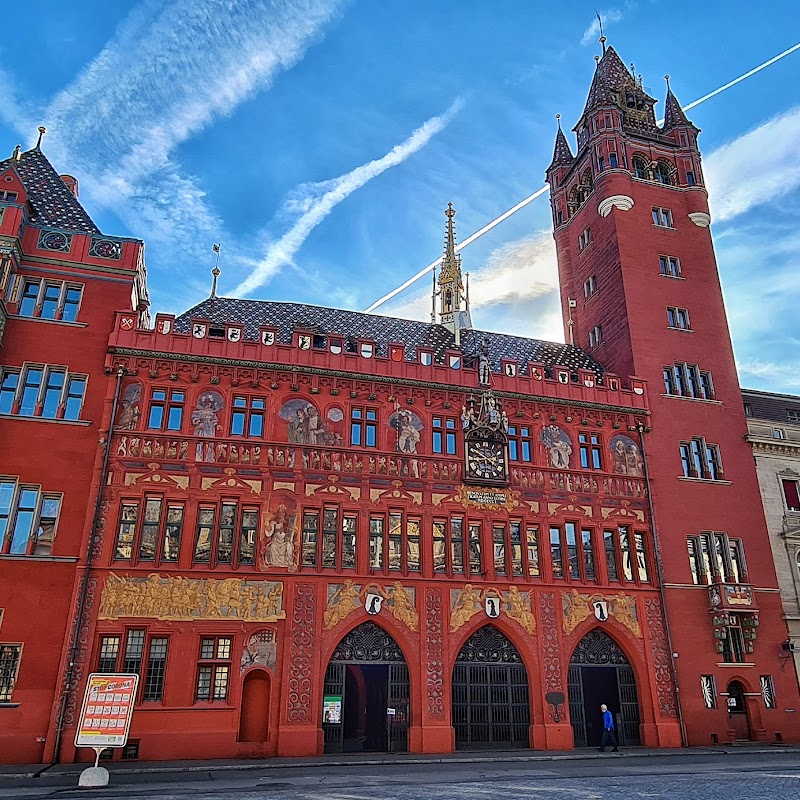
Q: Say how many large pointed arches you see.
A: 3